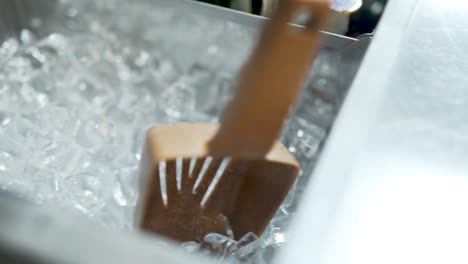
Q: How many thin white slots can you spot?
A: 5